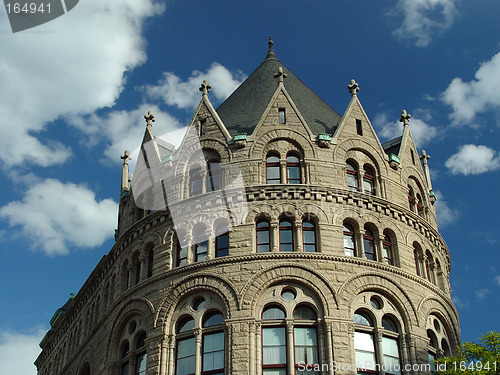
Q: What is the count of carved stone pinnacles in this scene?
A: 7